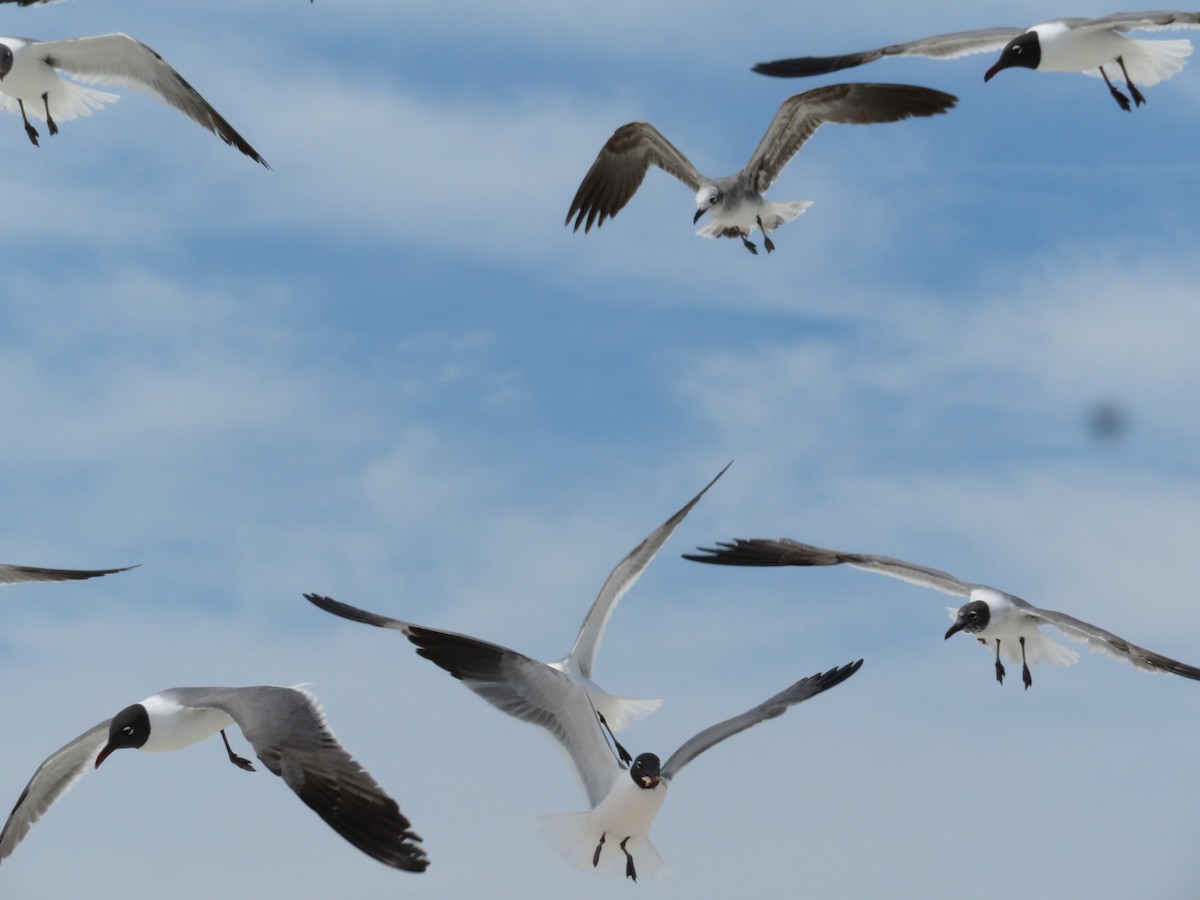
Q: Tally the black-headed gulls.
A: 5